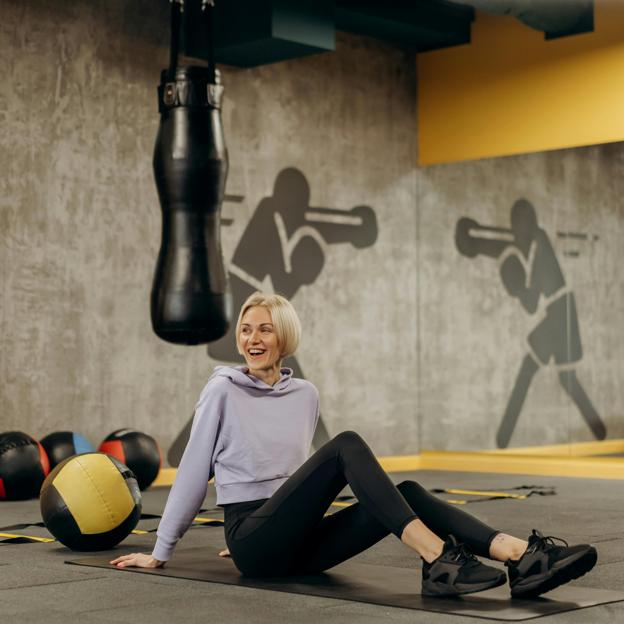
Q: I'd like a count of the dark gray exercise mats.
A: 1